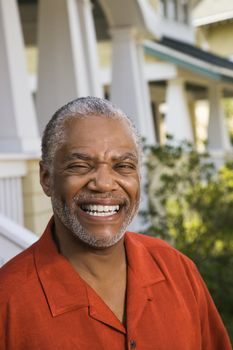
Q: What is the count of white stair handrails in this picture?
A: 1